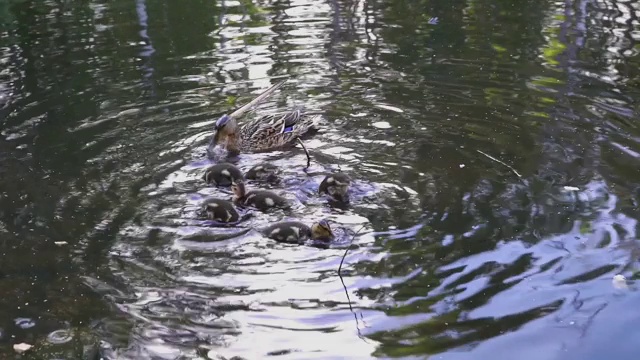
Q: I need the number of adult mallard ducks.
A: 1